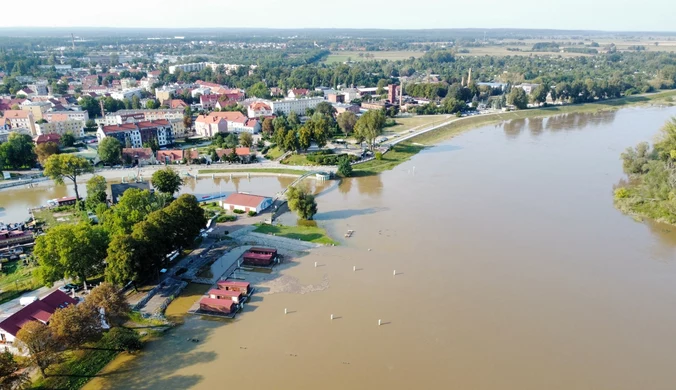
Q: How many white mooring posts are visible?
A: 6